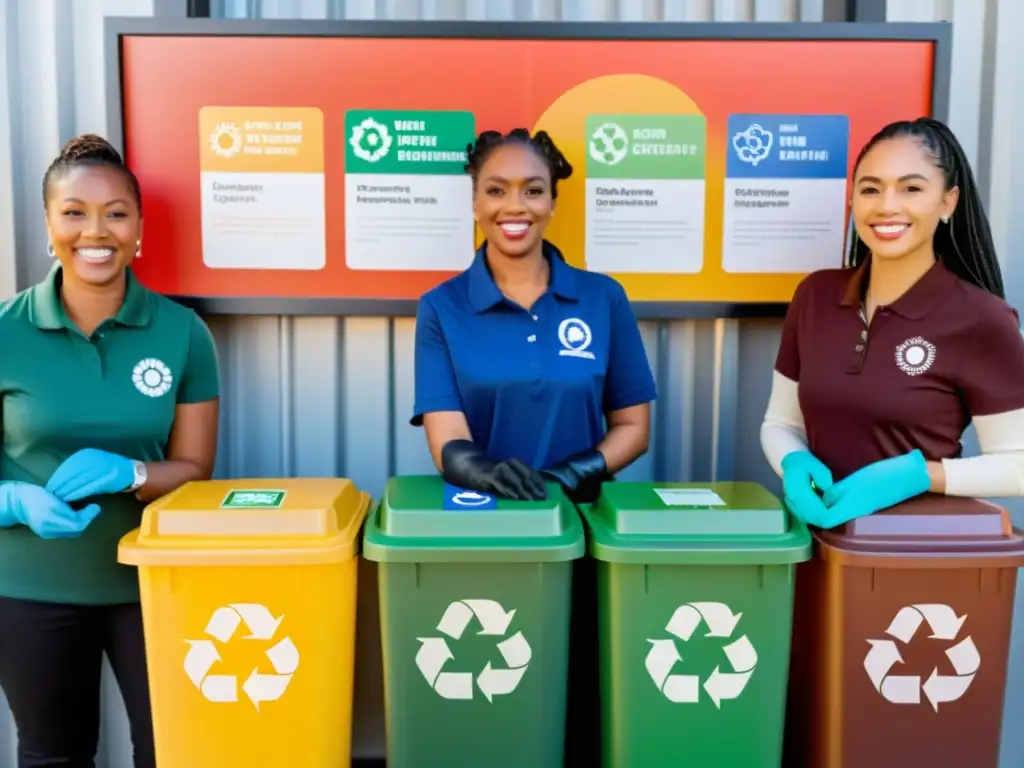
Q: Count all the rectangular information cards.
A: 4